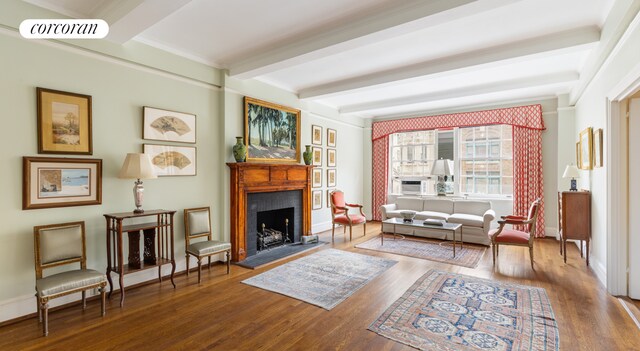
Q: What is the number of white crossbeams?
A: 4